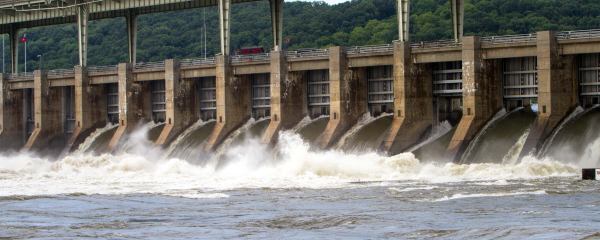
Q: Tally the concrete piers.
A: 11